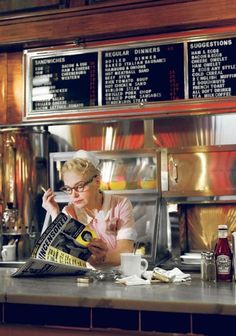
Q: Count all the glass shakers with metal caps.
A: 2